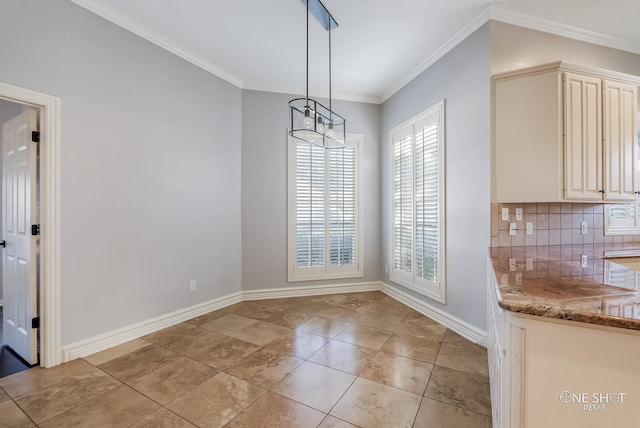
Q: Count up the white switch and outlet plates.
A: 6